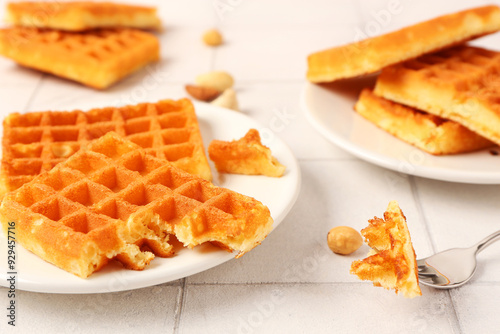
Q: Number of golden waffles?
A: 7